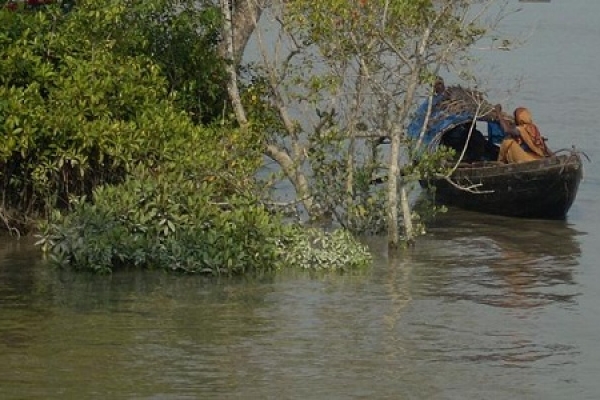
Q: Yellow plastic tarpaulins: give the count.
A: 0